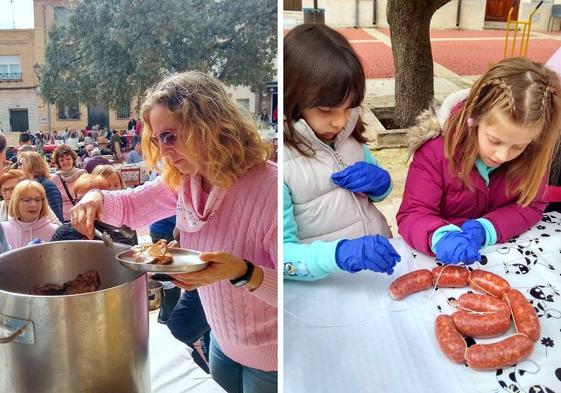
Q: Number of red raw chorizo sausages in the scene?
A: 8